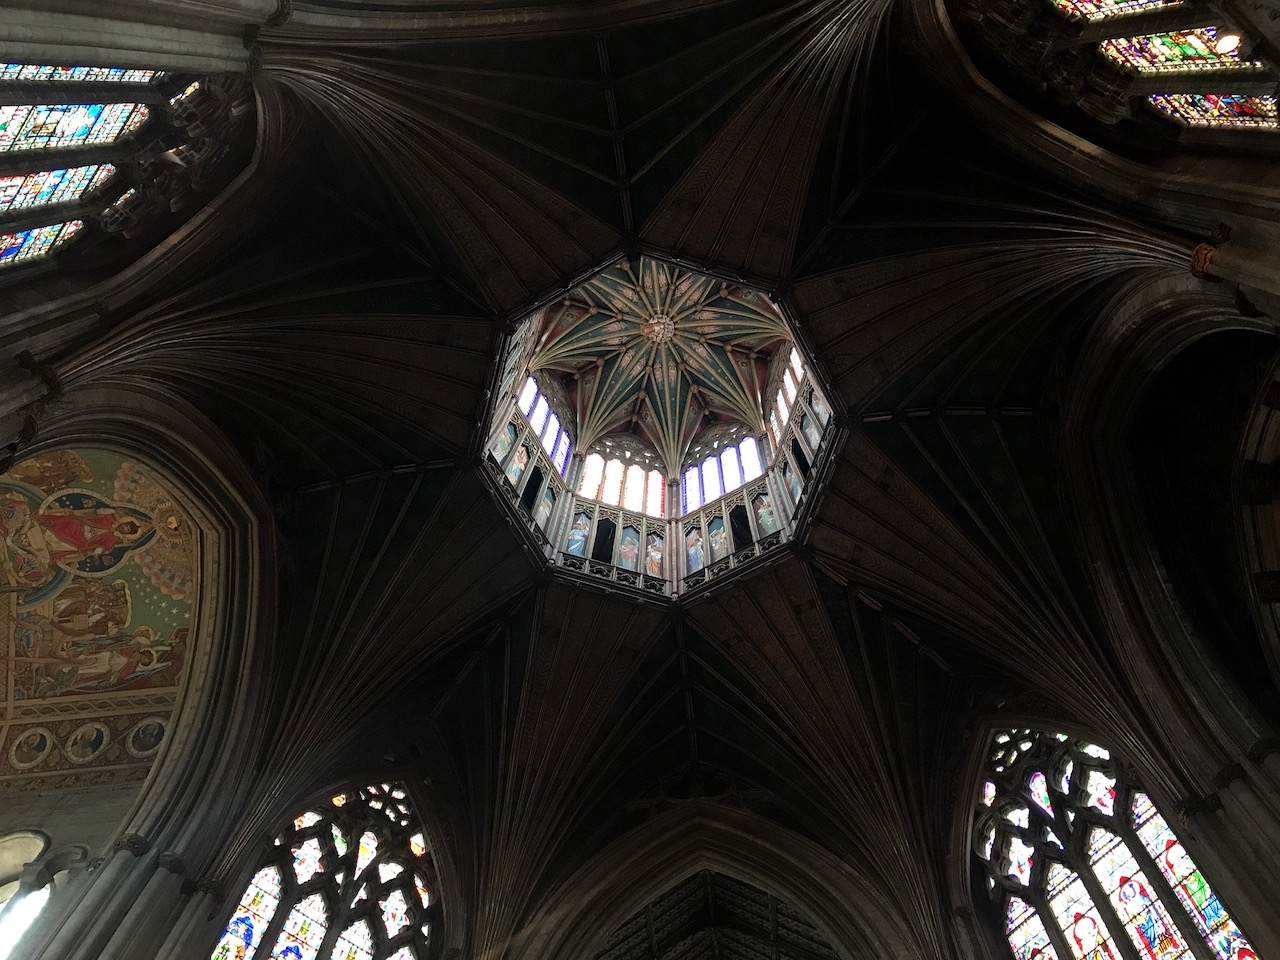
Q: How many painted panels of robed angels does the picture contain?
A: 12